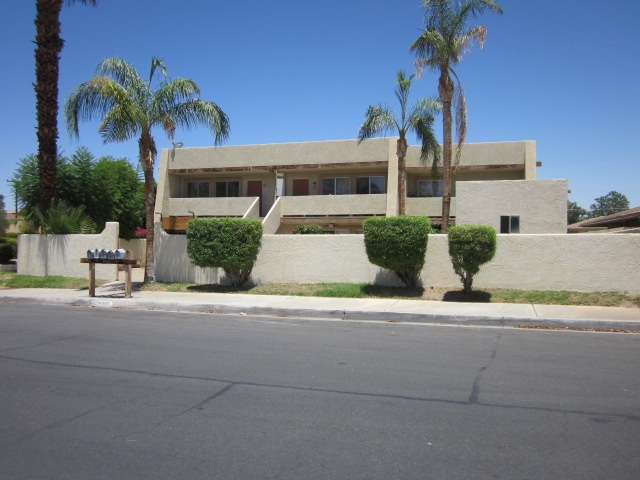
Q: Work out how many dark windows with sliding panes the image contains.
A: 6